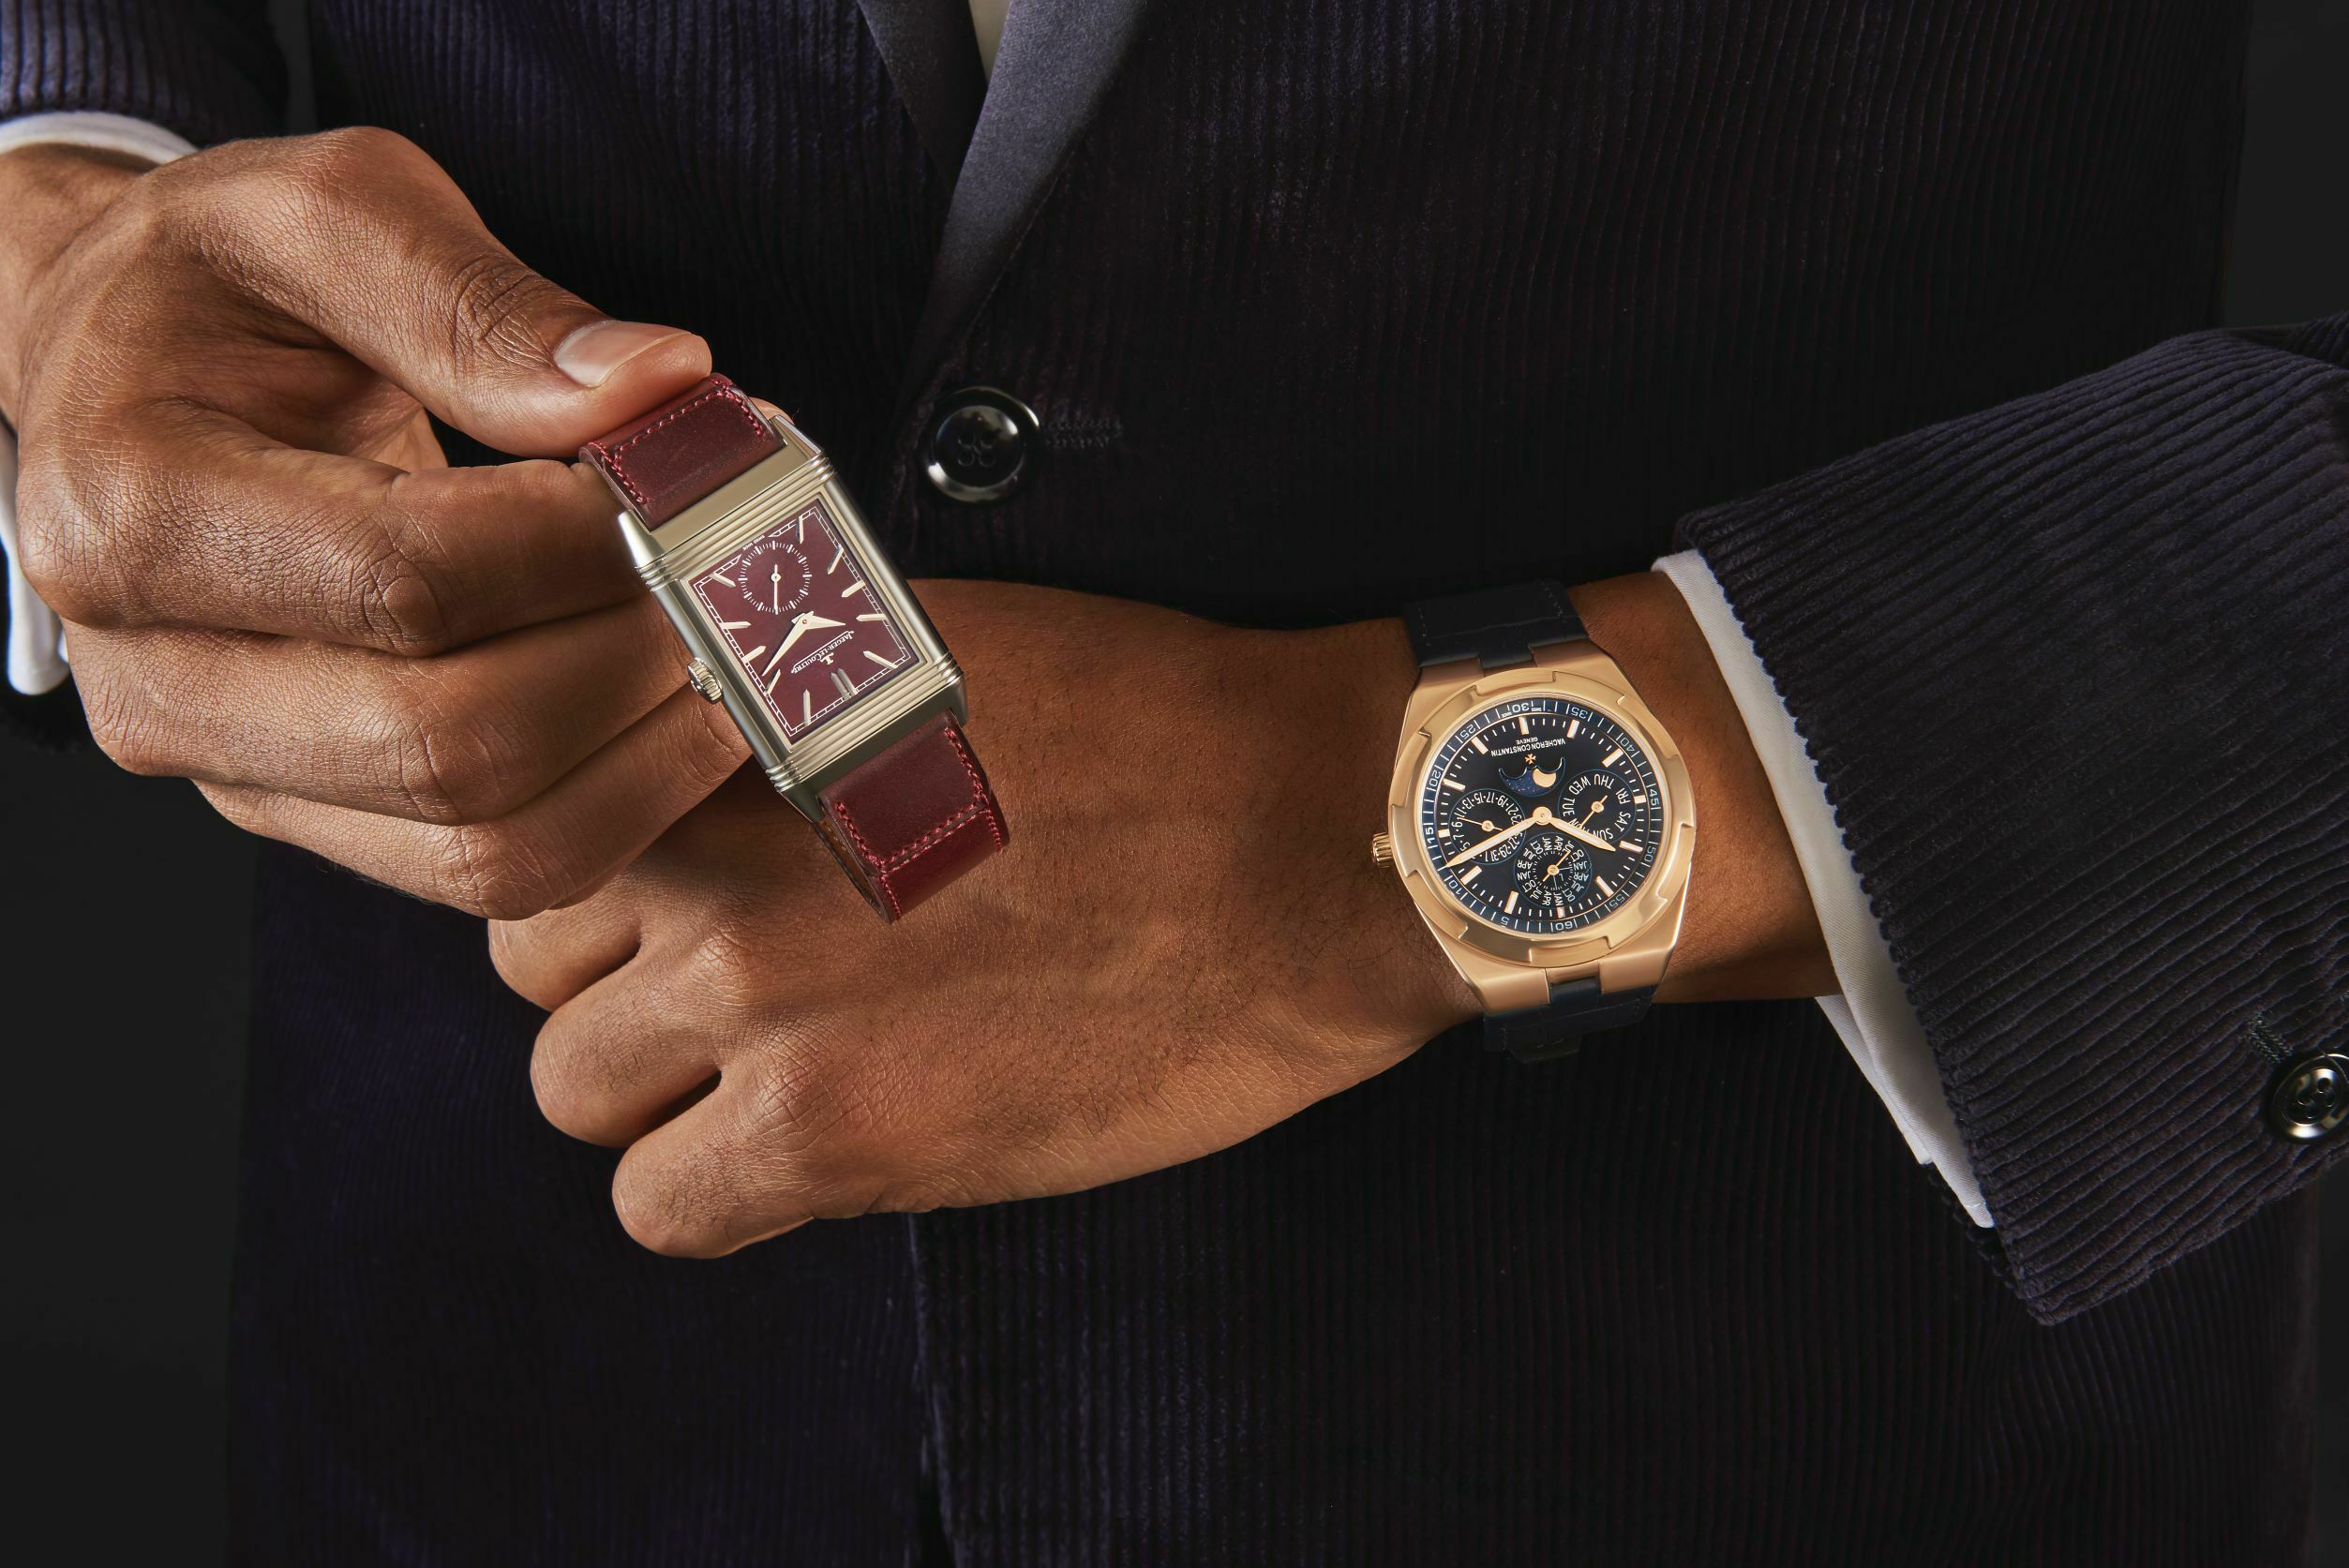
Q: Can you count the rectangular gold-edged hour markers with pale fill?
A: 12